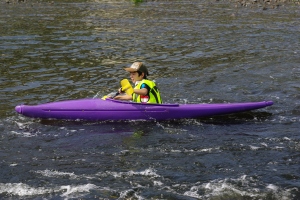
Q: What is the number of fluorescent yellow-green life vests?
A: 1